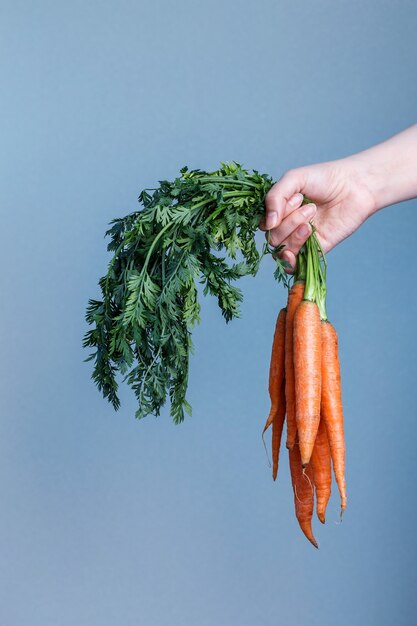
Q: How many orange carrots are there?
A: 7